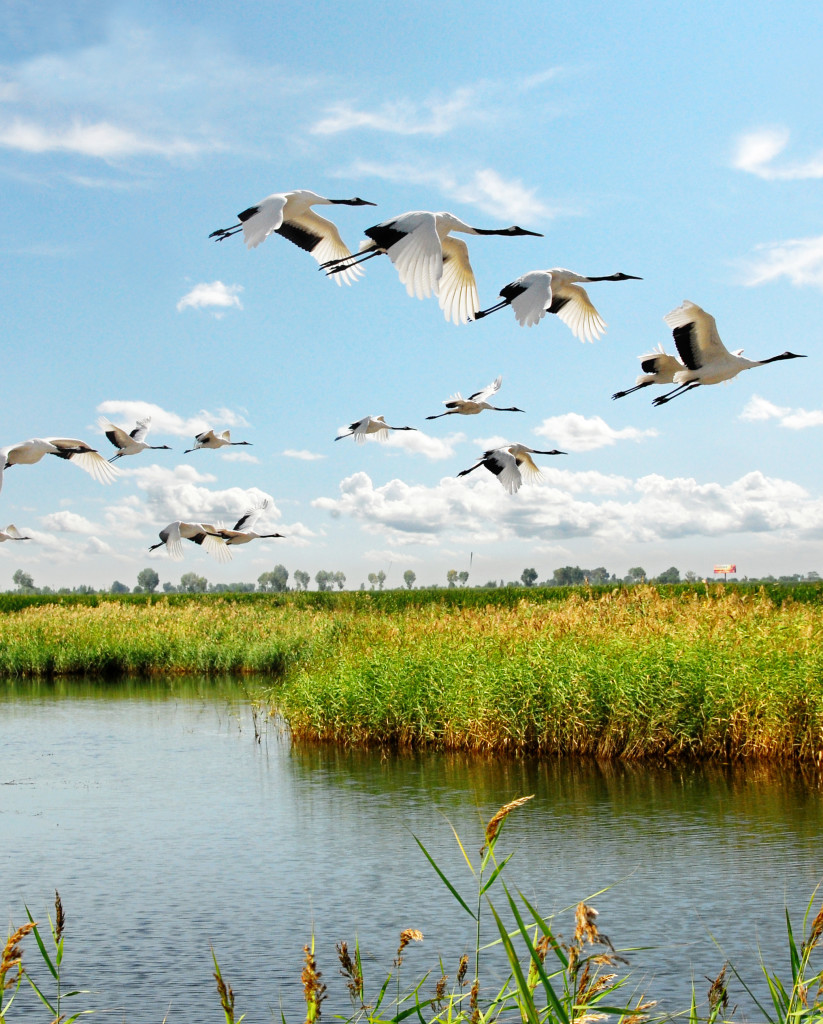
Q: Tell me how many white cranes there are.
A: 14